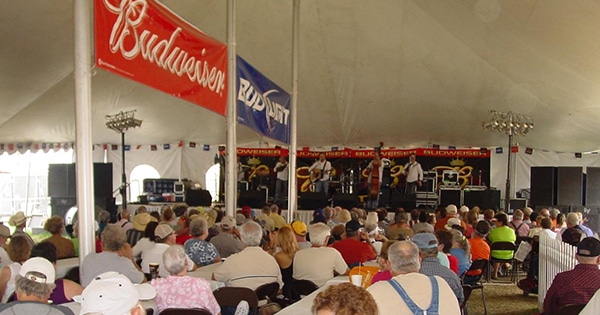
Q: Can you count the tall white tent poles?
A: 3